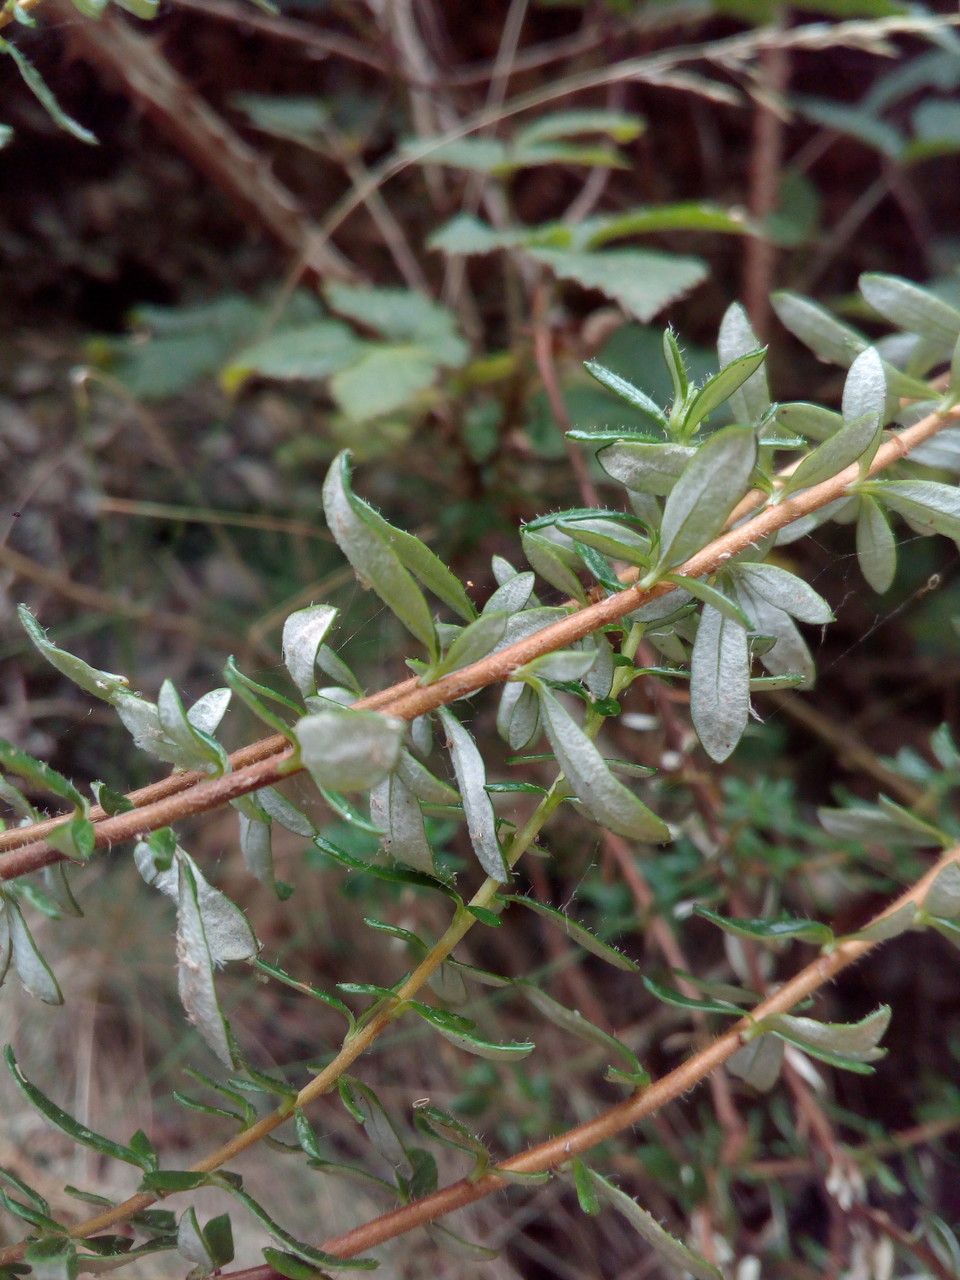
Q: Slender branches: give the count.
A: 4